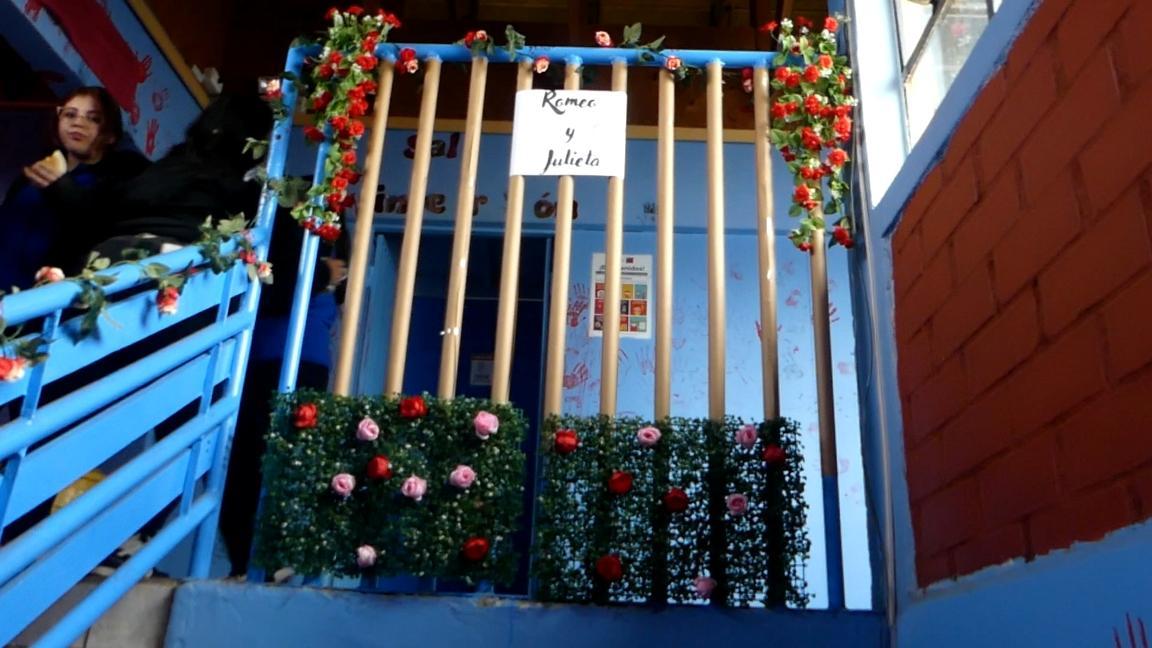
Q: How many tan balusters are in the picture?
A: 10